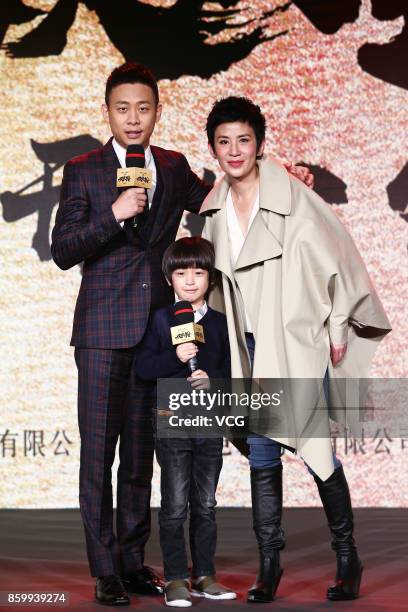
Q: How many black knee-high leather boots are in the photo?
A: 2